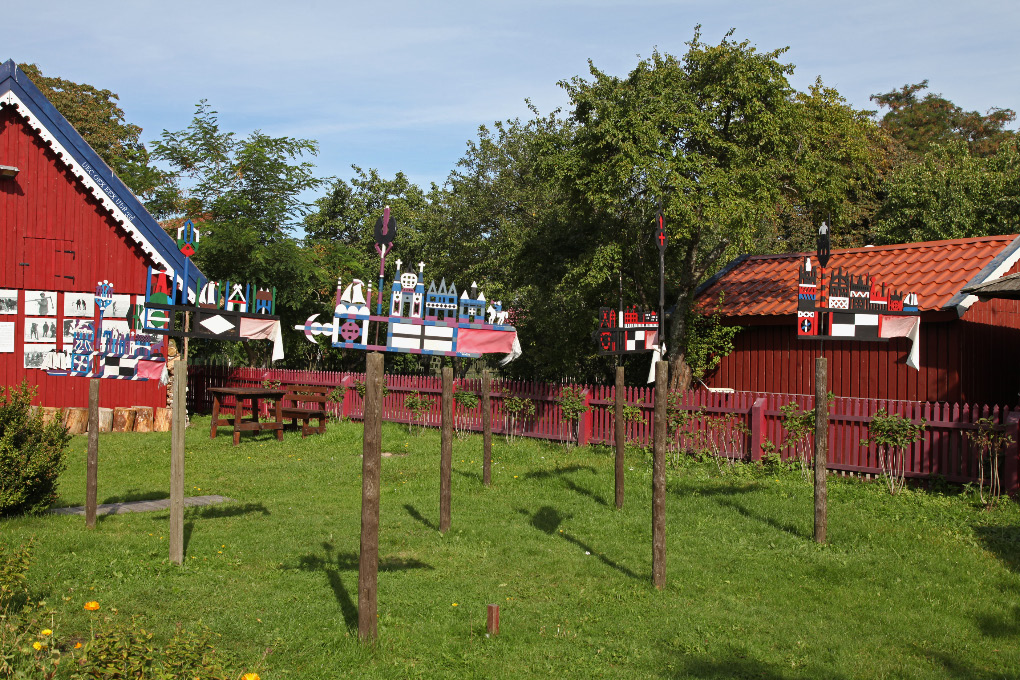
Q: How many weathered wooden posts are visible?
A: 8